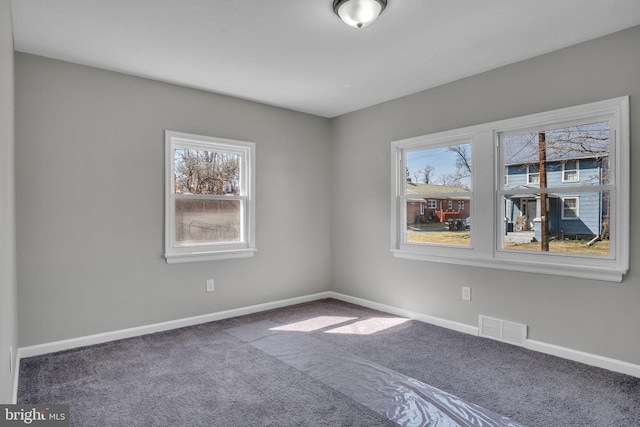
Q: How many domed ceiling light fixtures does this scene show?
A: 1